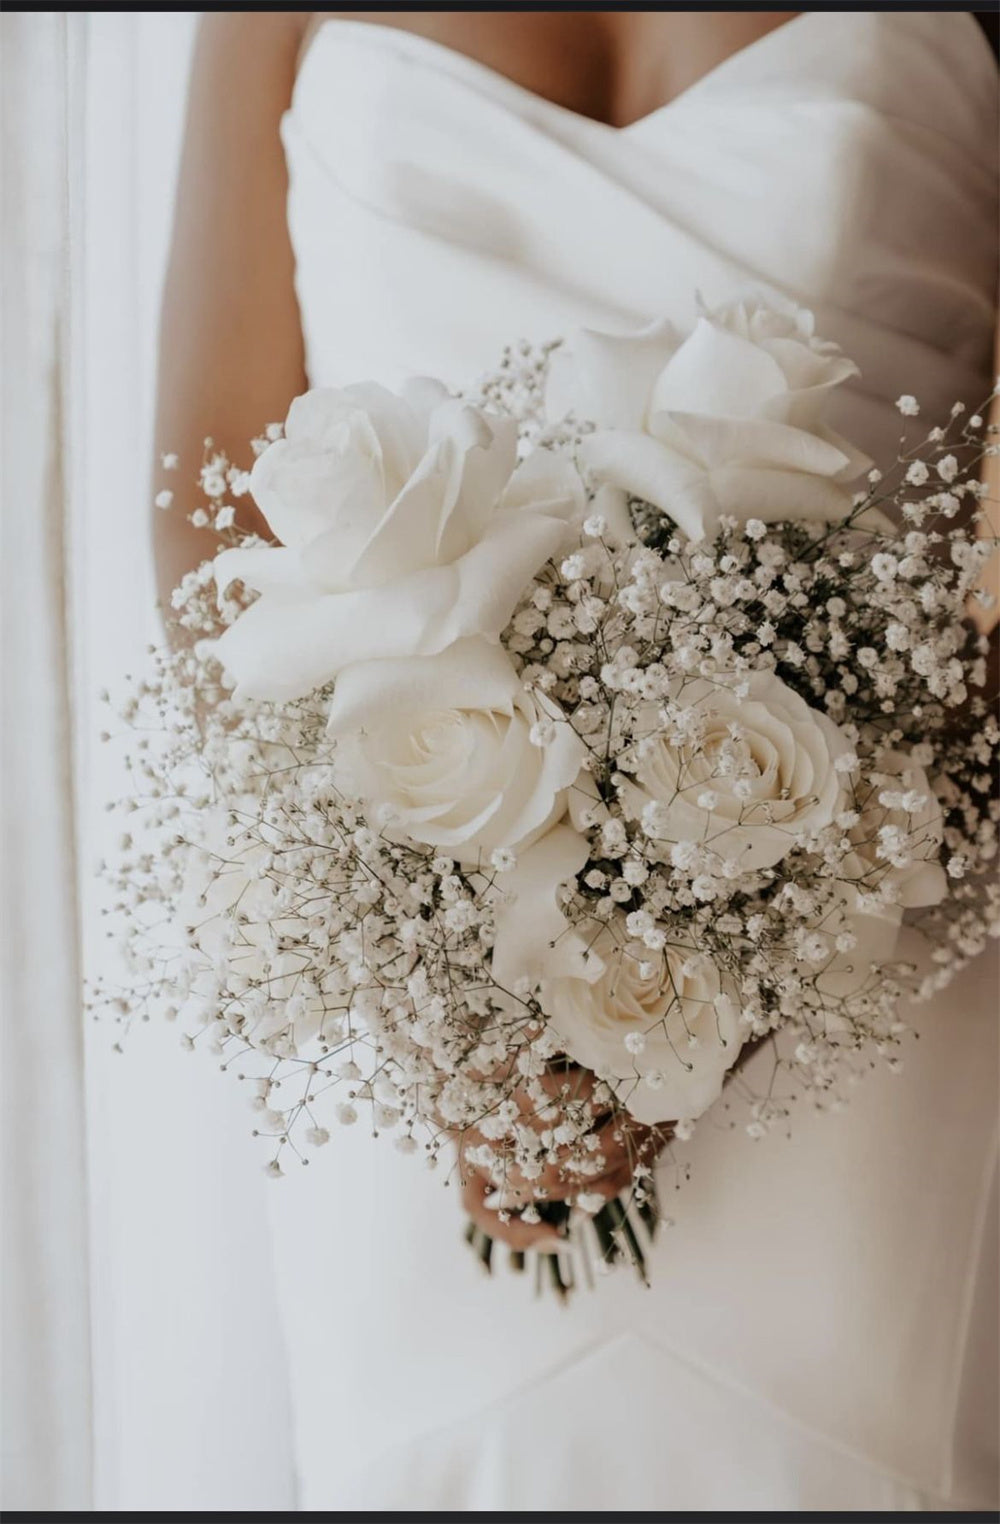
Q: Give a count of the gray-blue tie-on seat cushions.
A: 0